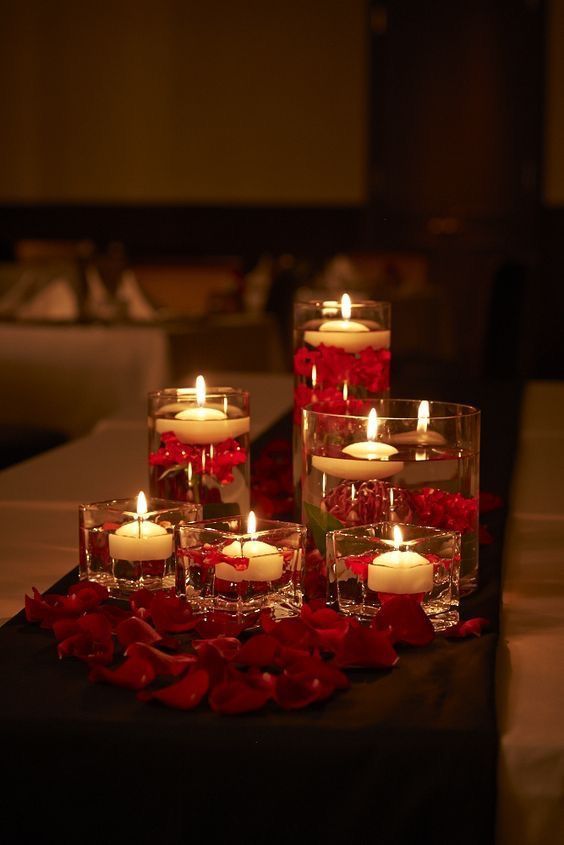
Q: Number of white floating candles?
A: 7